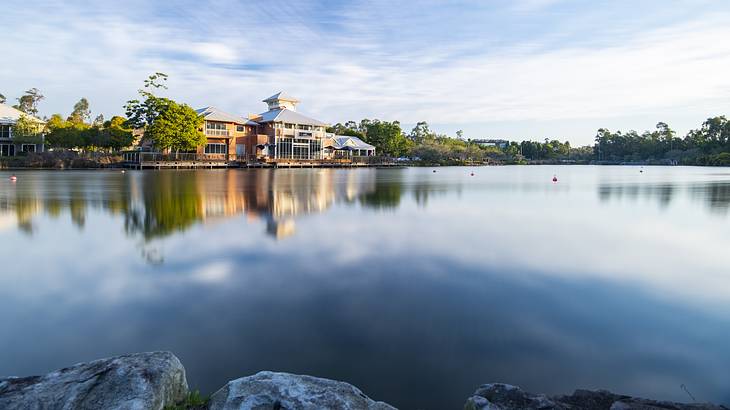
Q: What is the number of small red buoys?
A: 3